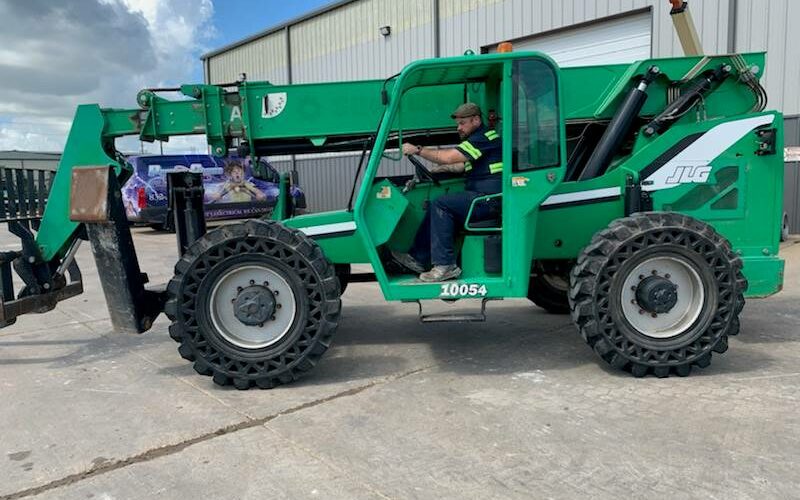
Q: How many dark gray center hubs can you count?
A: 2